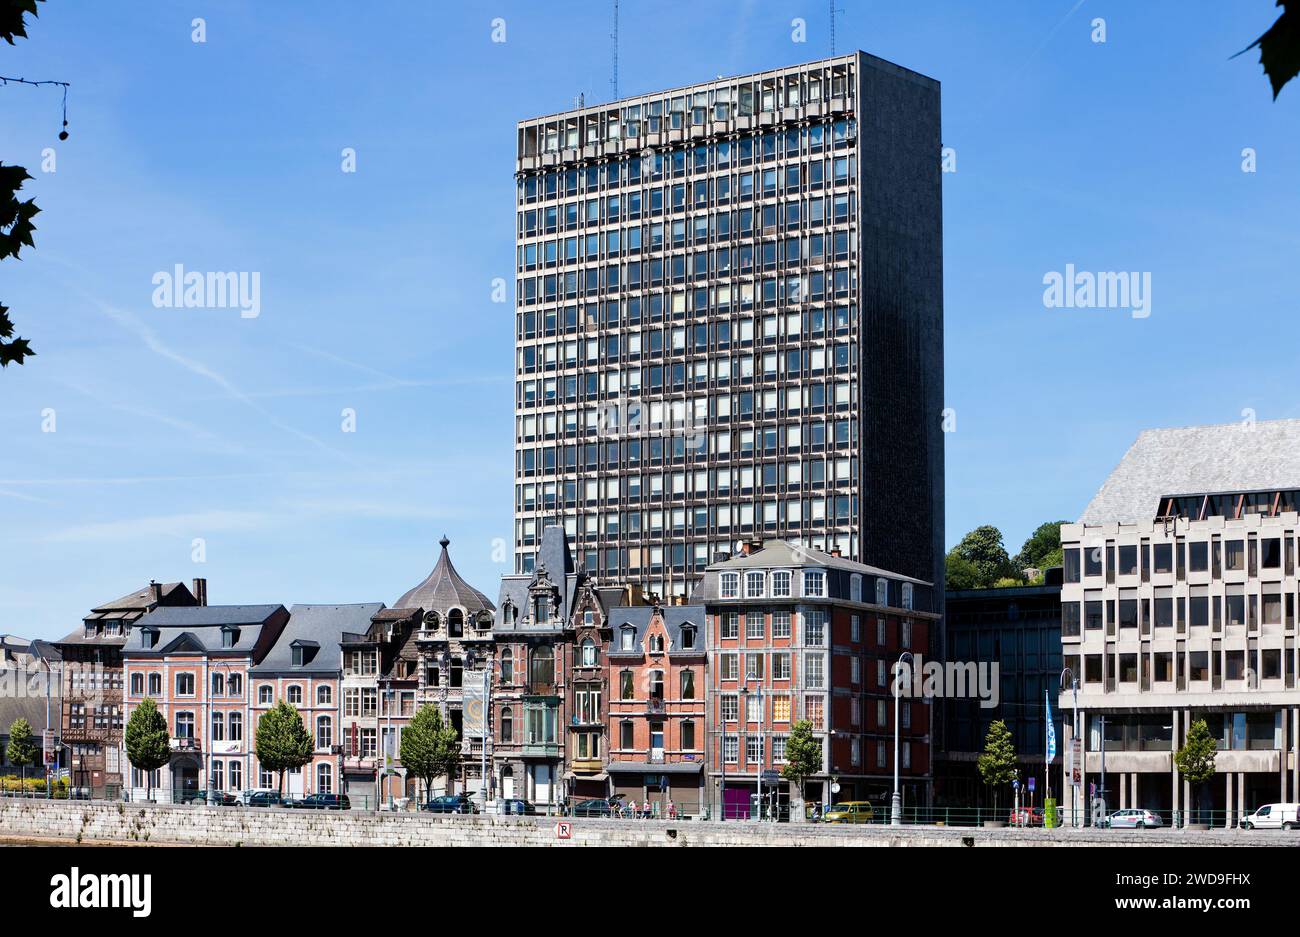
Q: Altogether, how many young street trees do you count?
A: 7